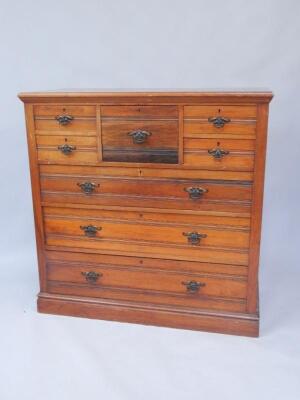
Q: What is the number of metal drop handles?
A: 11